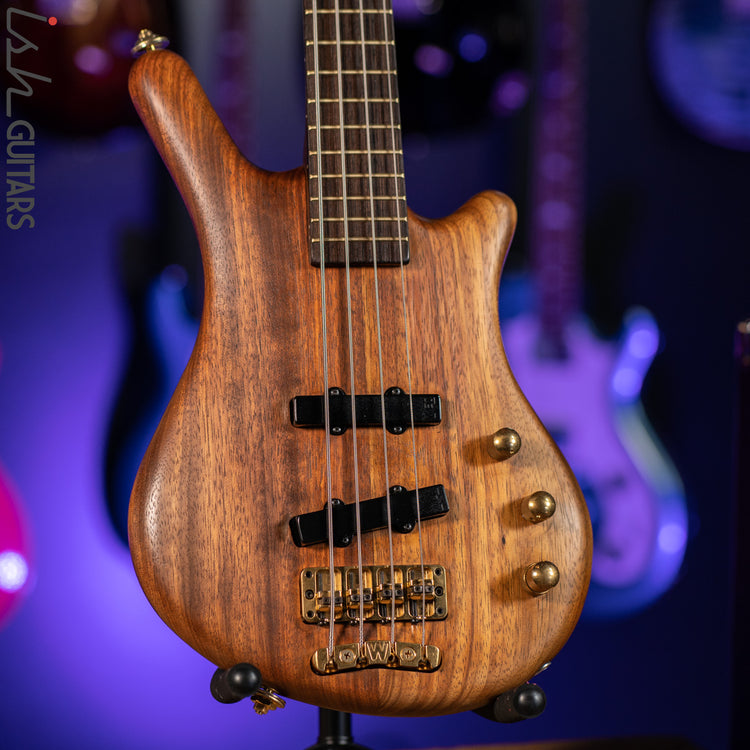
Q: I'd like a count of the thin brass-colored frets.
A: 10